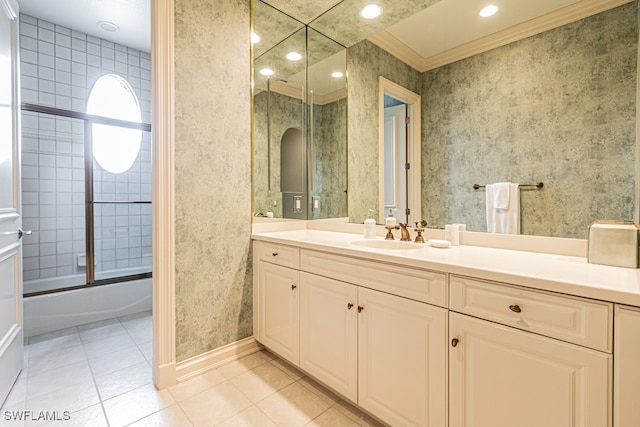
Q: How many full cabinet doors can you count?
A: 4